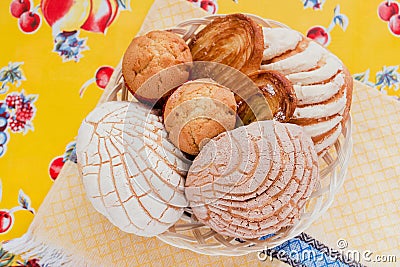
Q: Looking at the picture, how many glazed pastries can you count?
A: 2